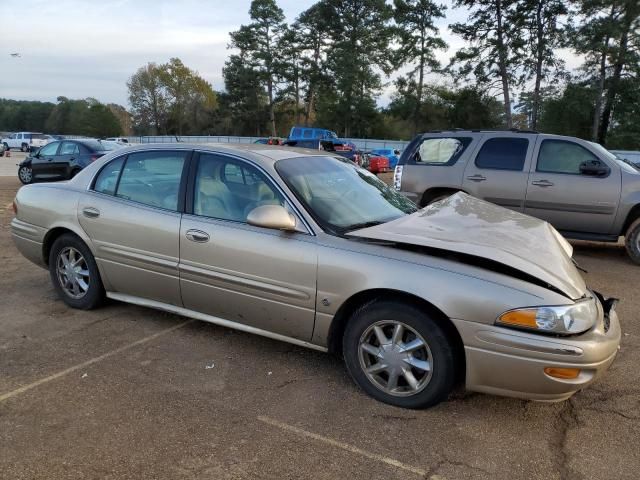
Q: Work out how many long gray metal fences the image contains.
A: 1